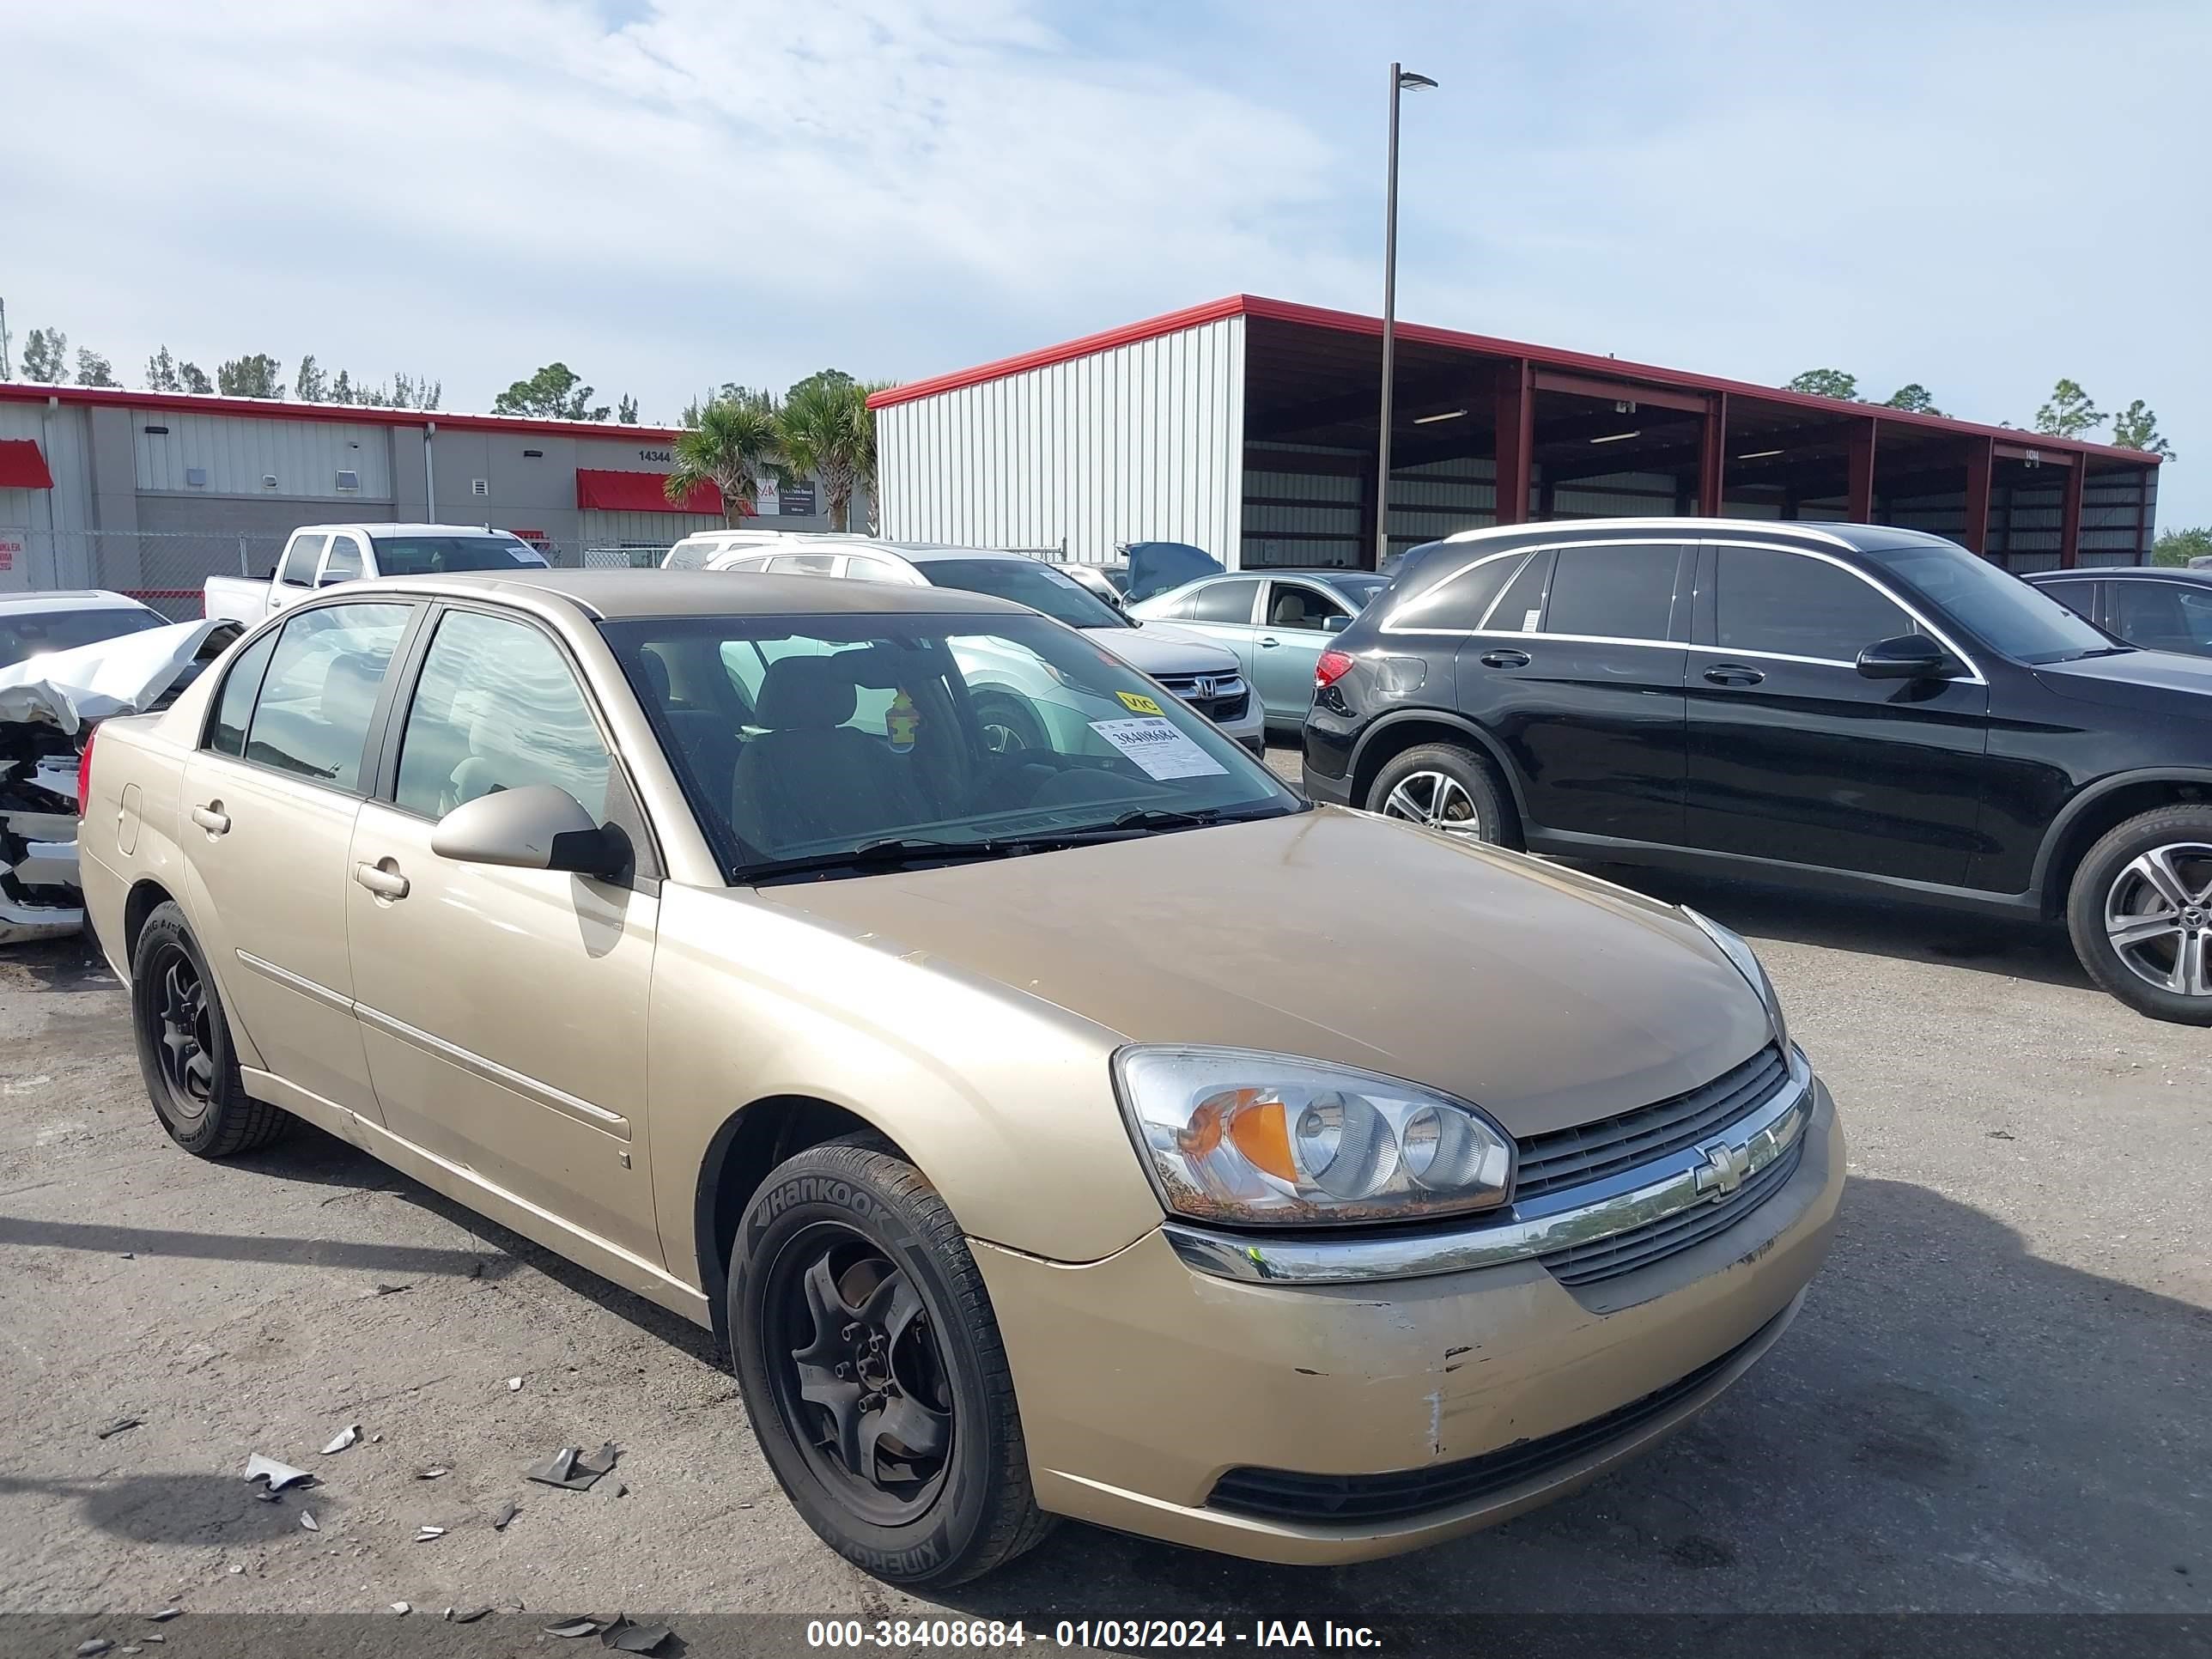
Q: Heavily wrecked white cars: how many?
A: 1